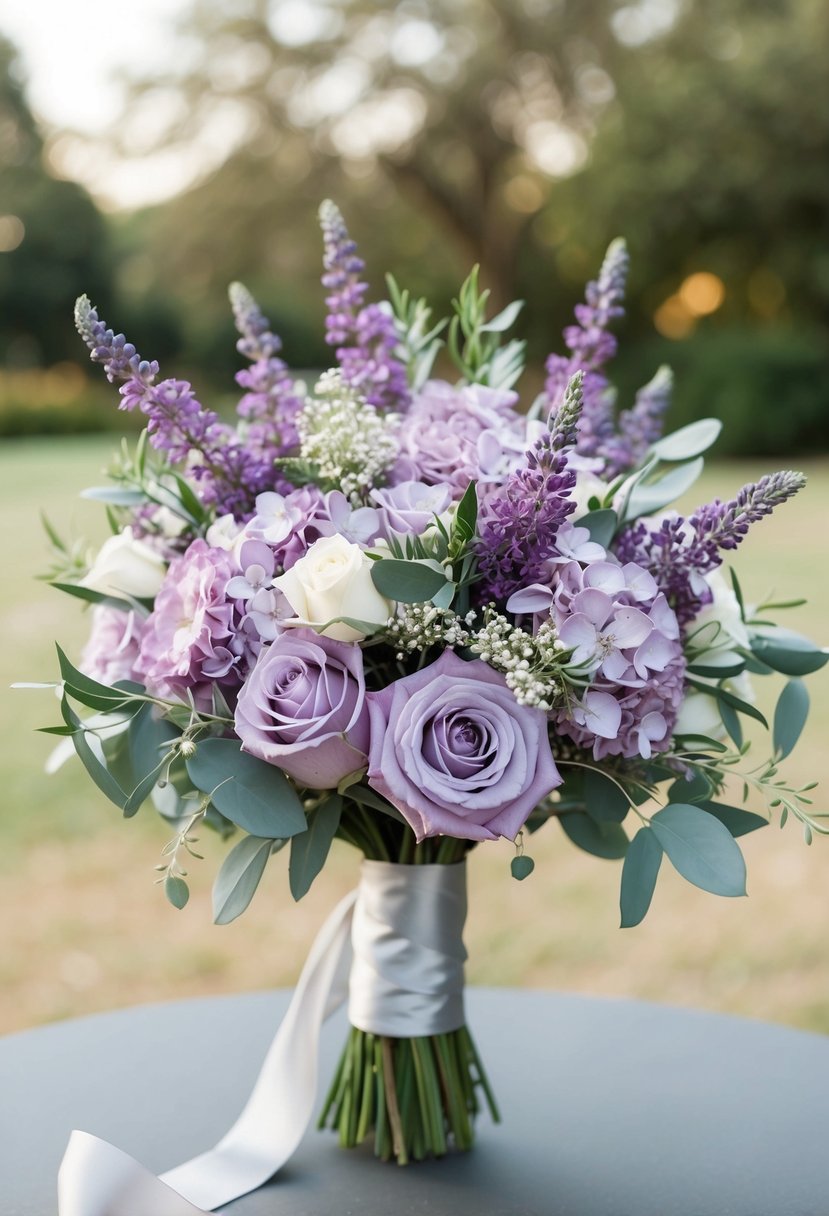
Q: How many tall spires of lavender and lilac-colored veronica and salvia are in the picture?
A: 7